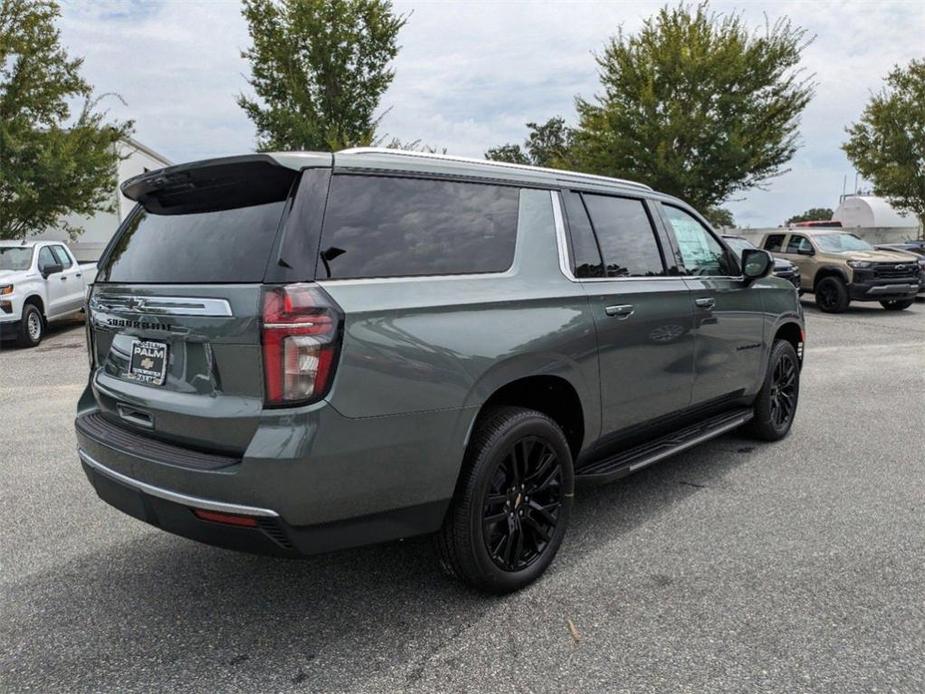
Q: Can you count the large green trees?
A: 4